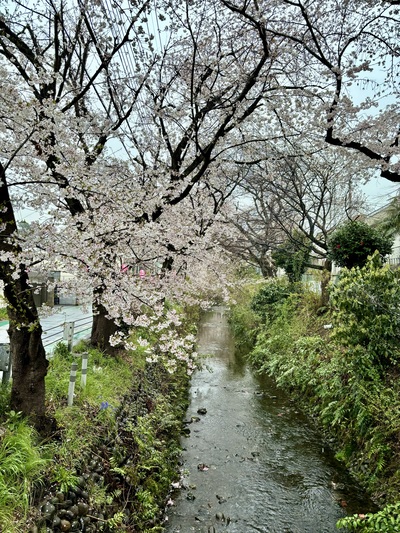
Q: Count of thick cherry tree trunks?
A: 2